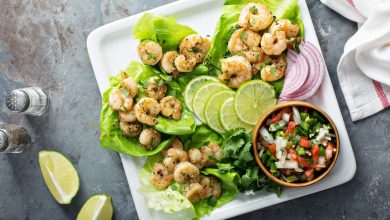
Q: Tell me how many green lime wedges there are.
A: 2